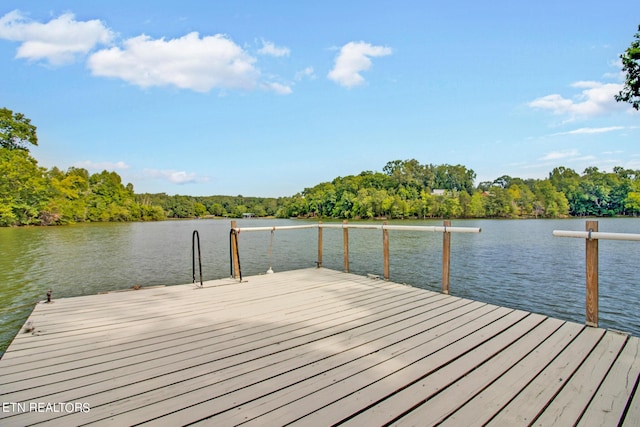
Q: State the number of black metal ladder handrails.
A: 2